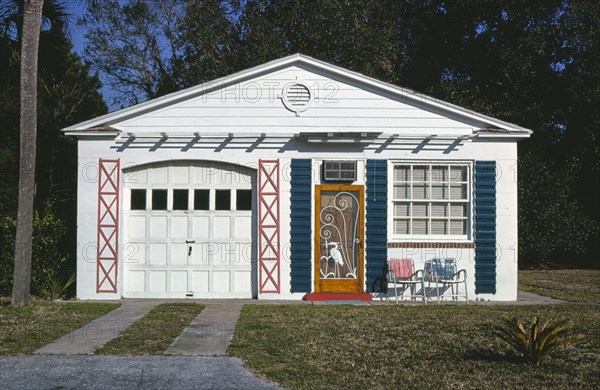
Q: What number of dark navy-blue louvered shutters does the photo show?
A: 3